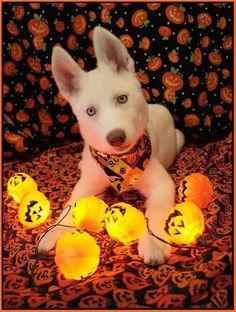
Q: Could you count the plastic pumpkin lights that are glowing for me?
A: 7